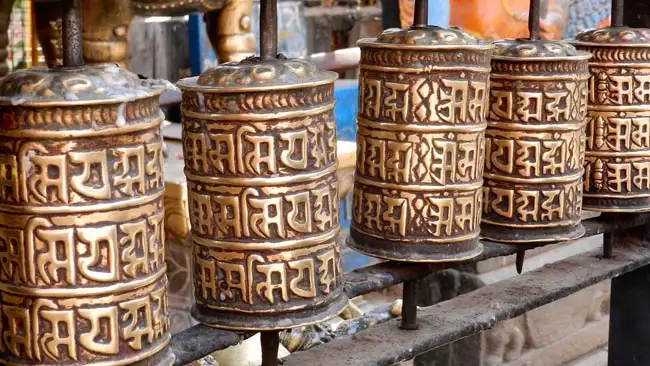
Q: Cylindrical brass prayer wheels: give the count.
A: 5